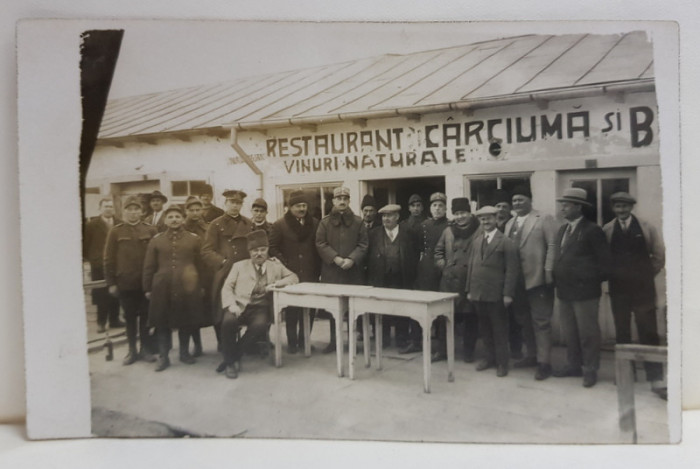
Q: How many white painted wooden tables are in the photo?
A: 2